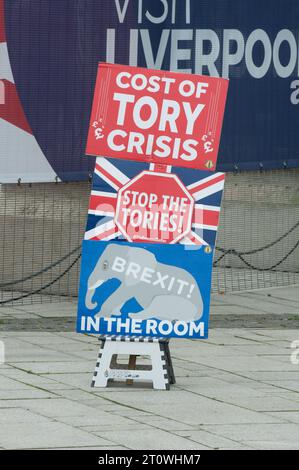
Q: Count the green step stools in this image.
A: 0